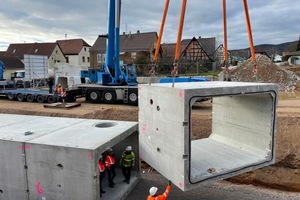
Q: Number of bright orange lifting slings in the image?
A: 4